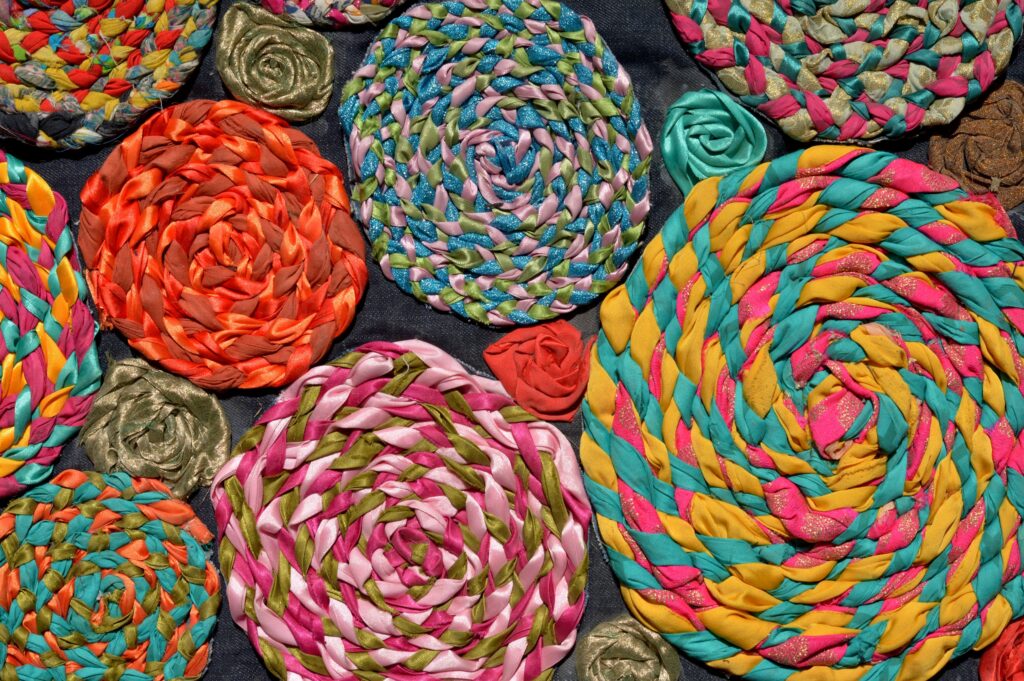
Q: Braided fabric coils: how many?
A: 9